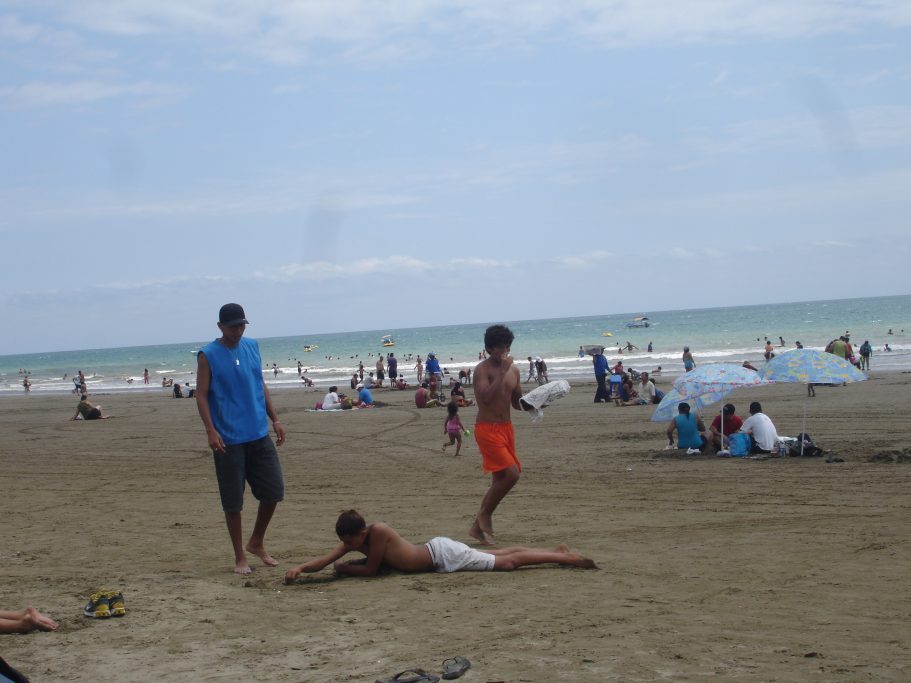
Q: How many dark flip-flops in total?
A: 2